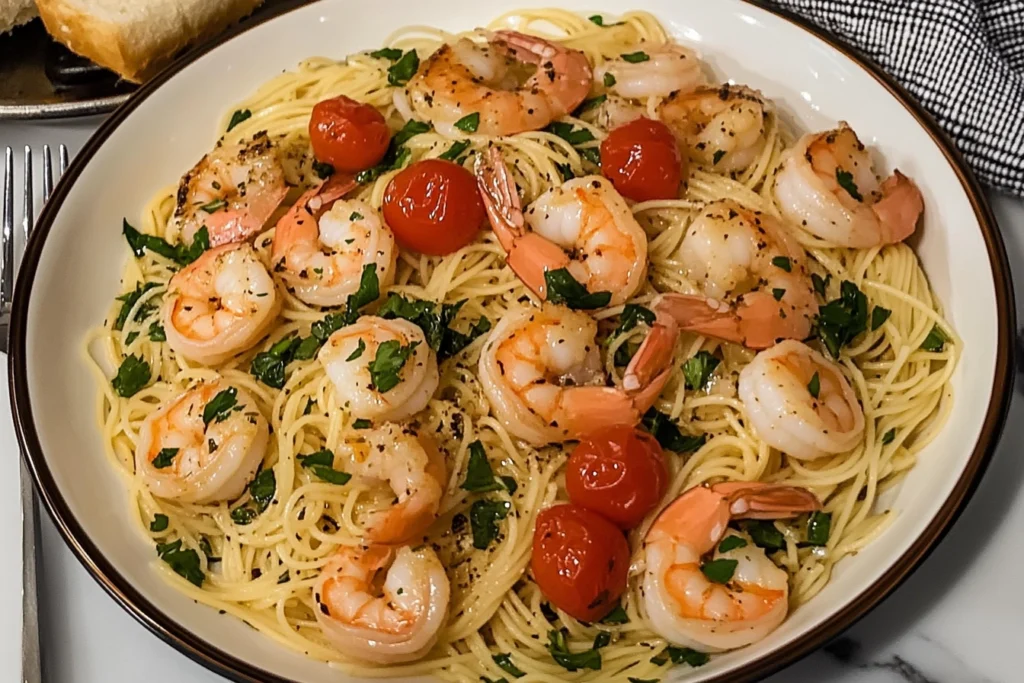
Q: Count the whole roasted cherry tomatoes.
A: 5